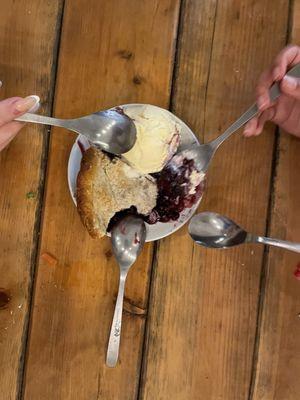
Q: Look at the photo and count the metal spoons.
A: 4